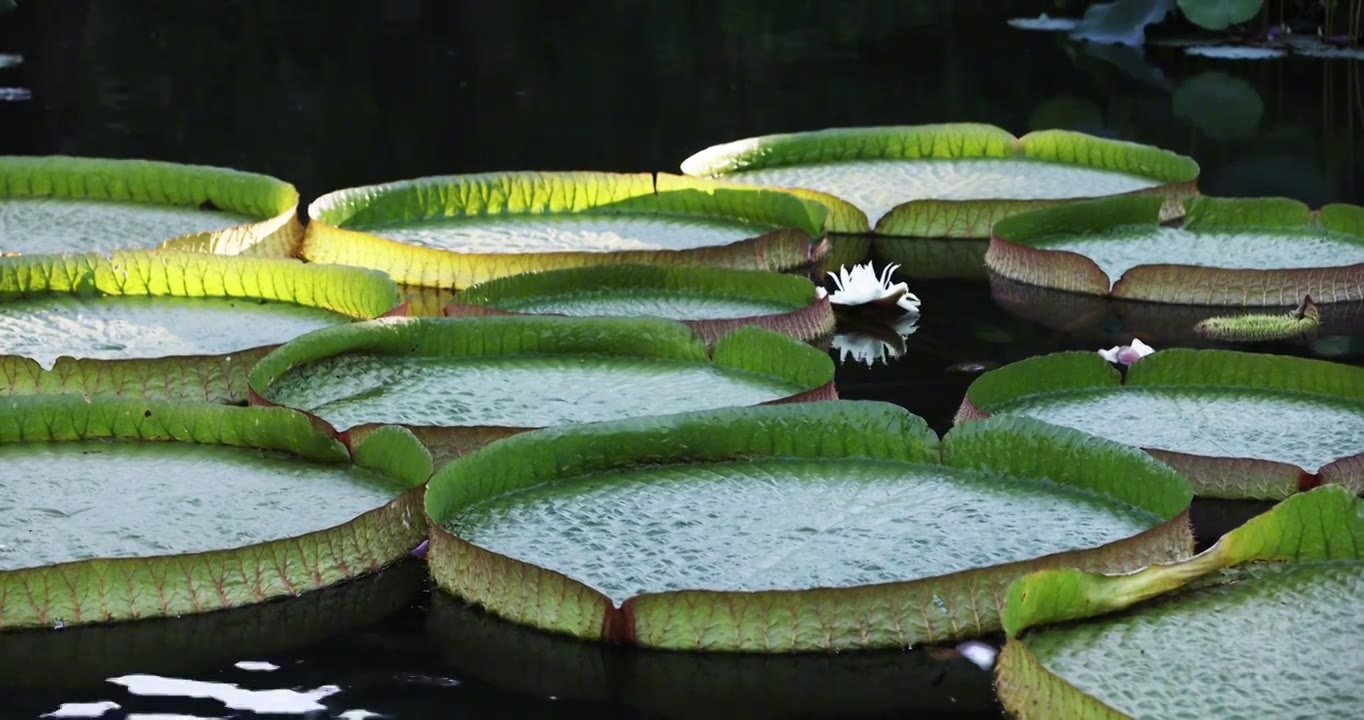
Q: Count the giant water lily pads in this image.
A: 11